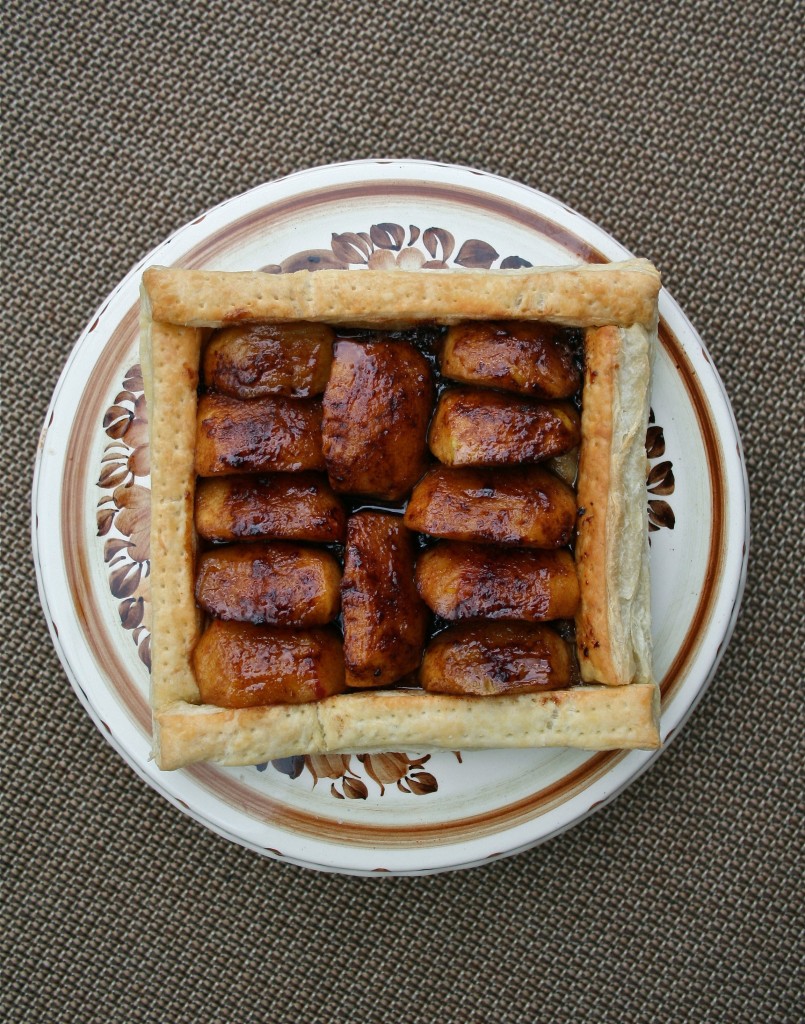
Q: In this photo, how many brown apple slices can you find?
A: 12